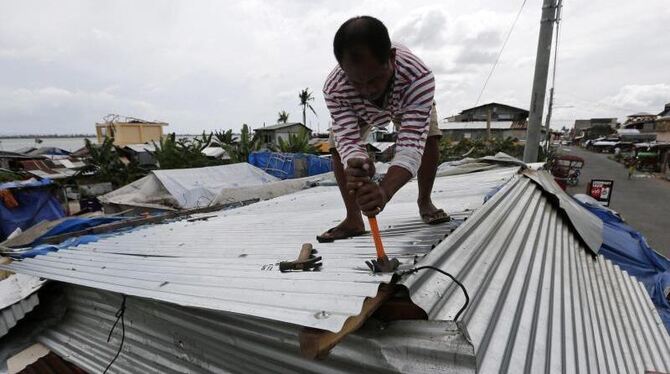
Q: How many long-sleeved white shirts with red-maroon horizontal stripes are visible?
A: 1